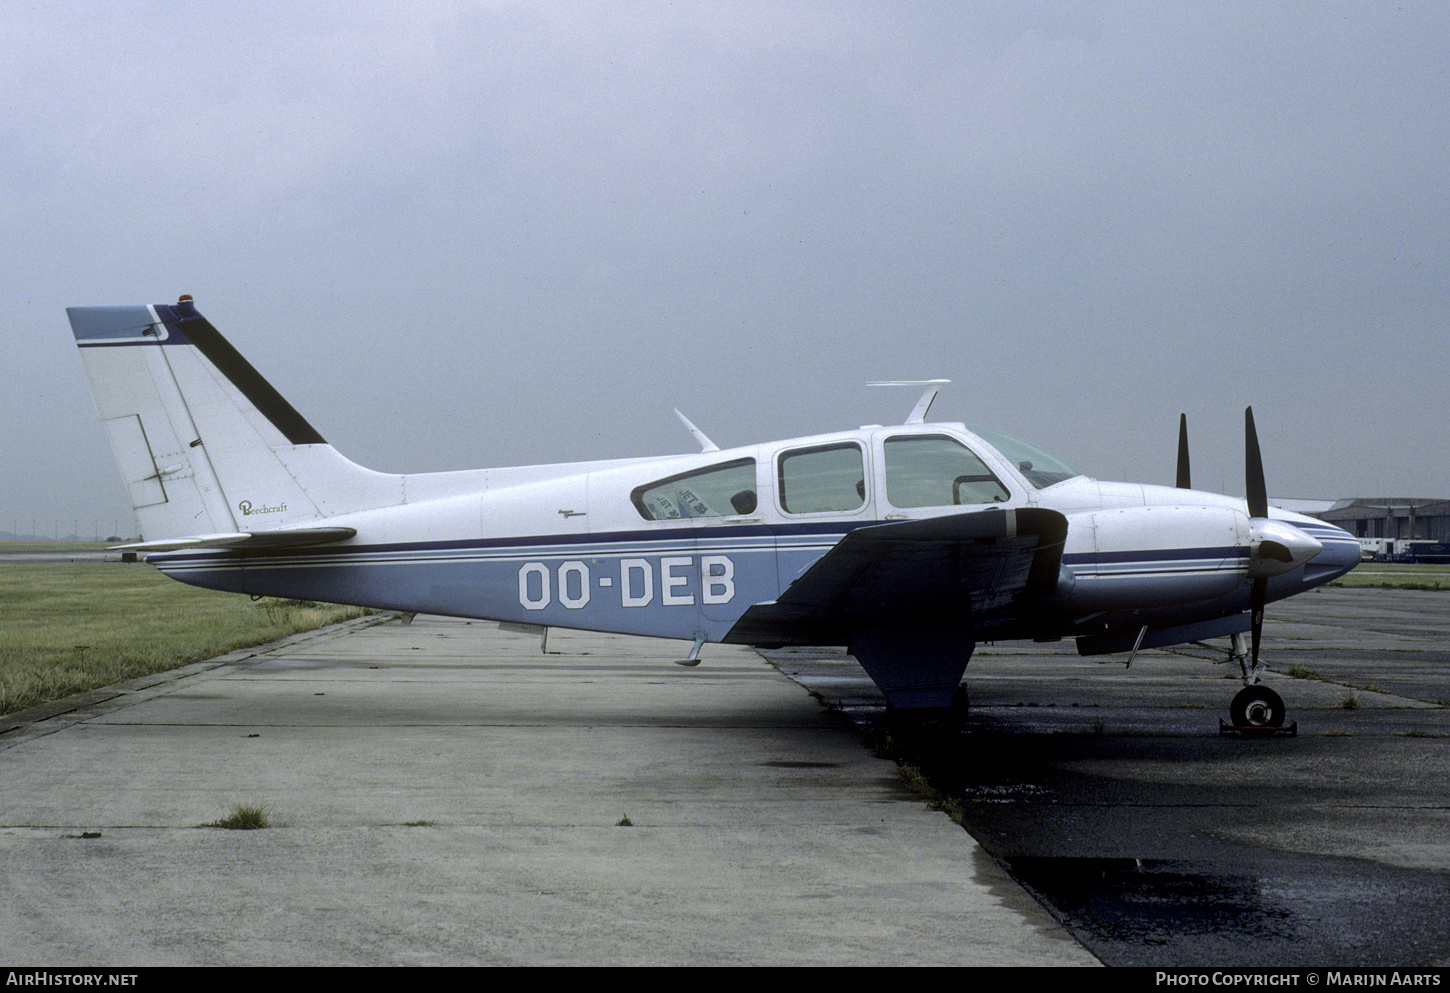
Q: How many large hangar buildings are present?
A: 1